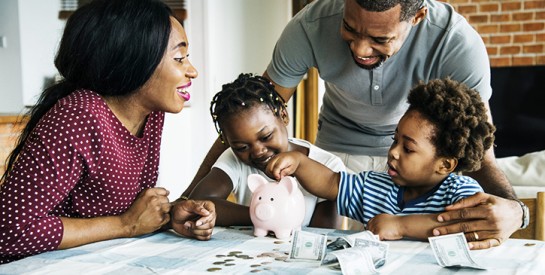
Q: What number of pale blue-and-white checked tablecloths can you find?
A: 1